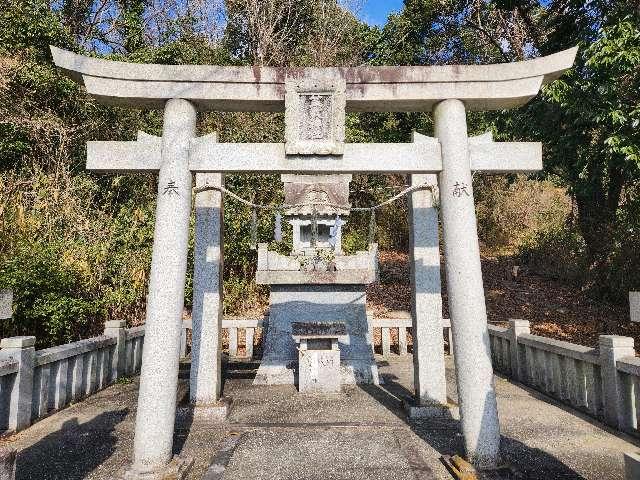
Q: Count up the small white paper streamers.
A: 2